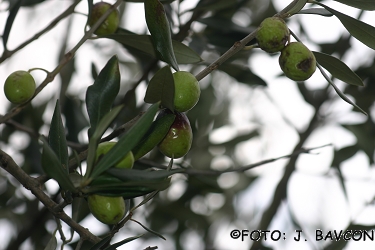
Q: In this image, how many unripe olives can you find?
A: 8